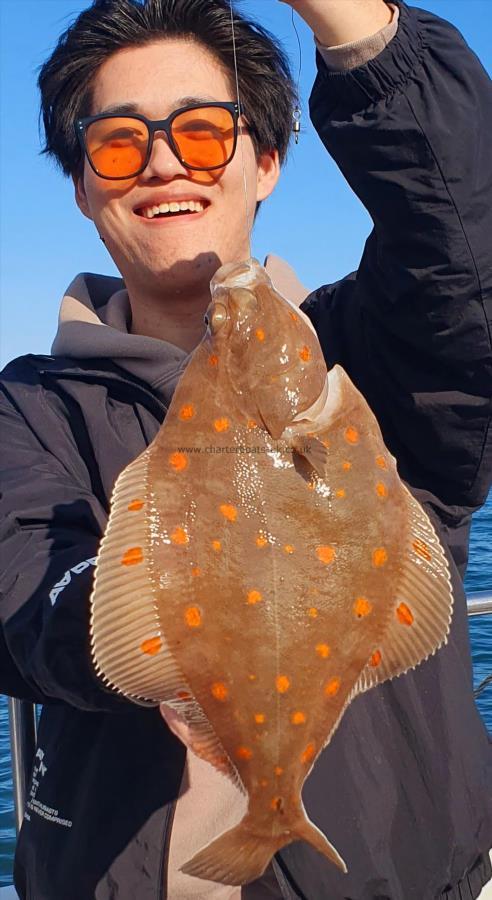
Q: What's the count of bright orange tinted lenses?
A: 2